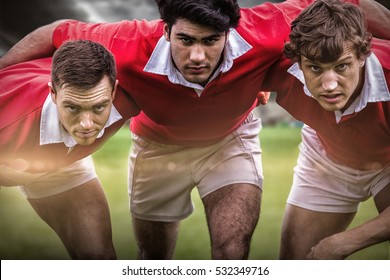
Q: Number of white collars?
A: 3